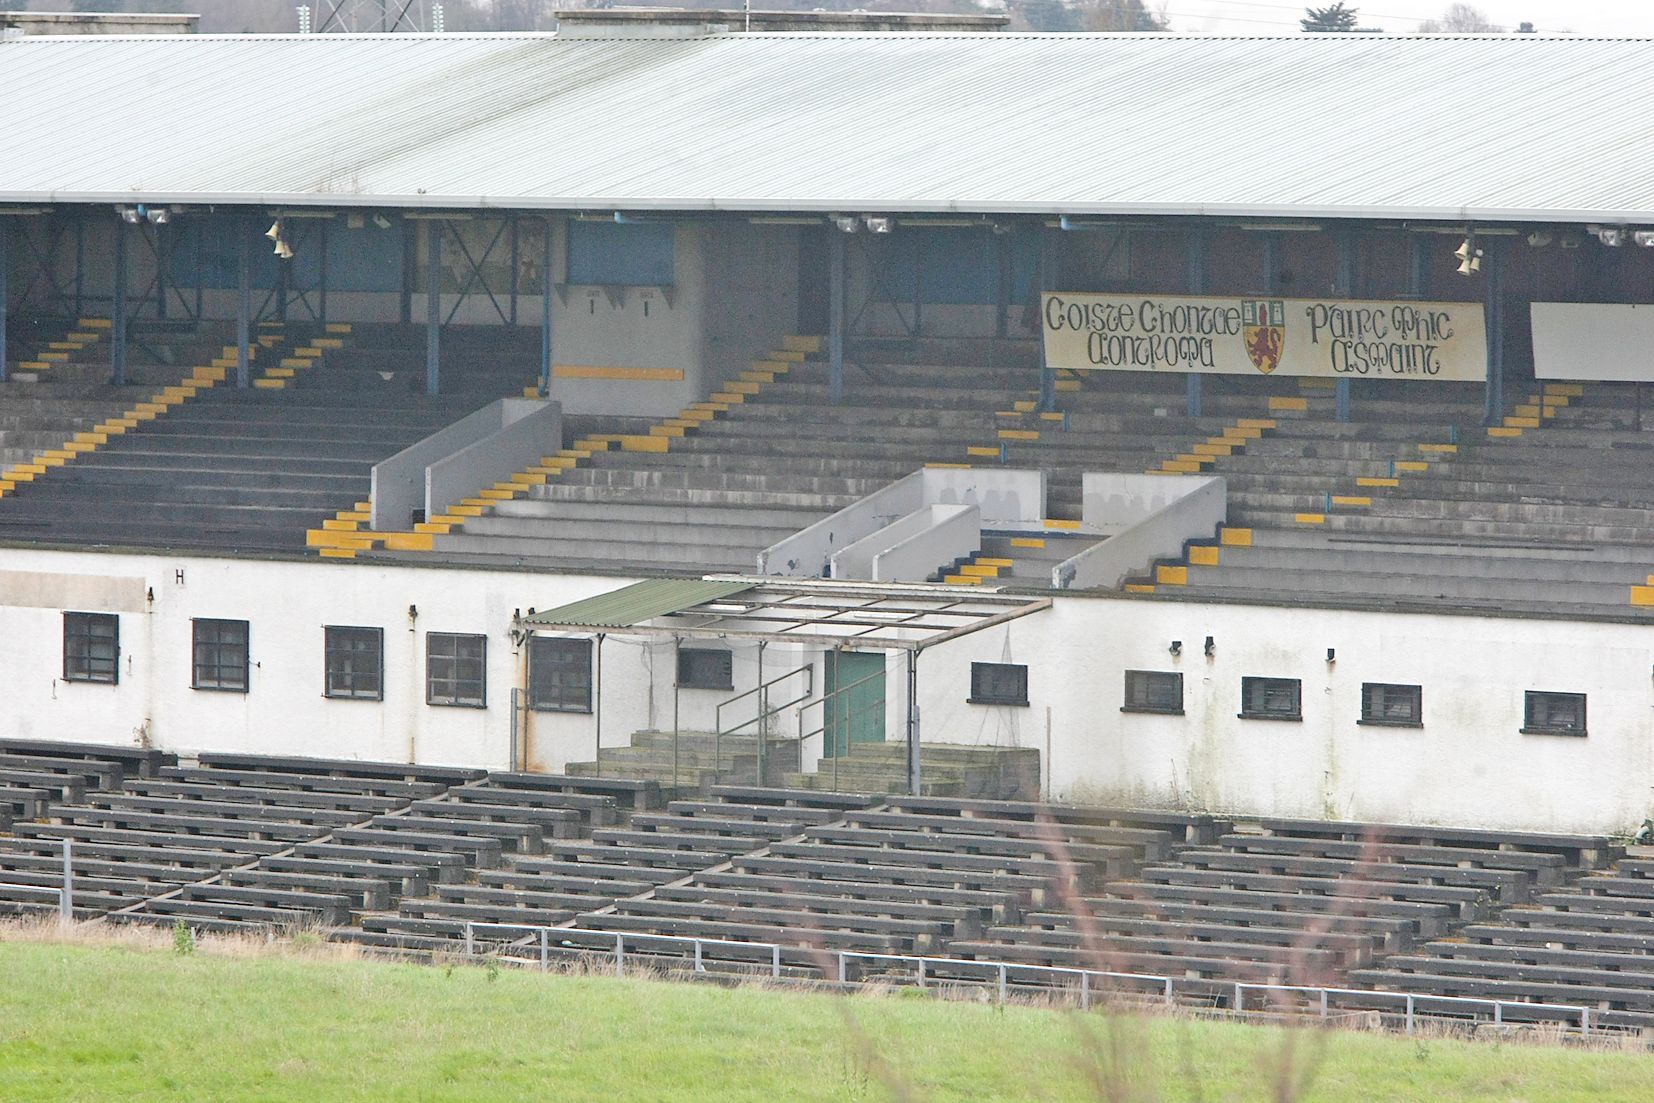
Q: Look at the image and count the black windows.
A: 11